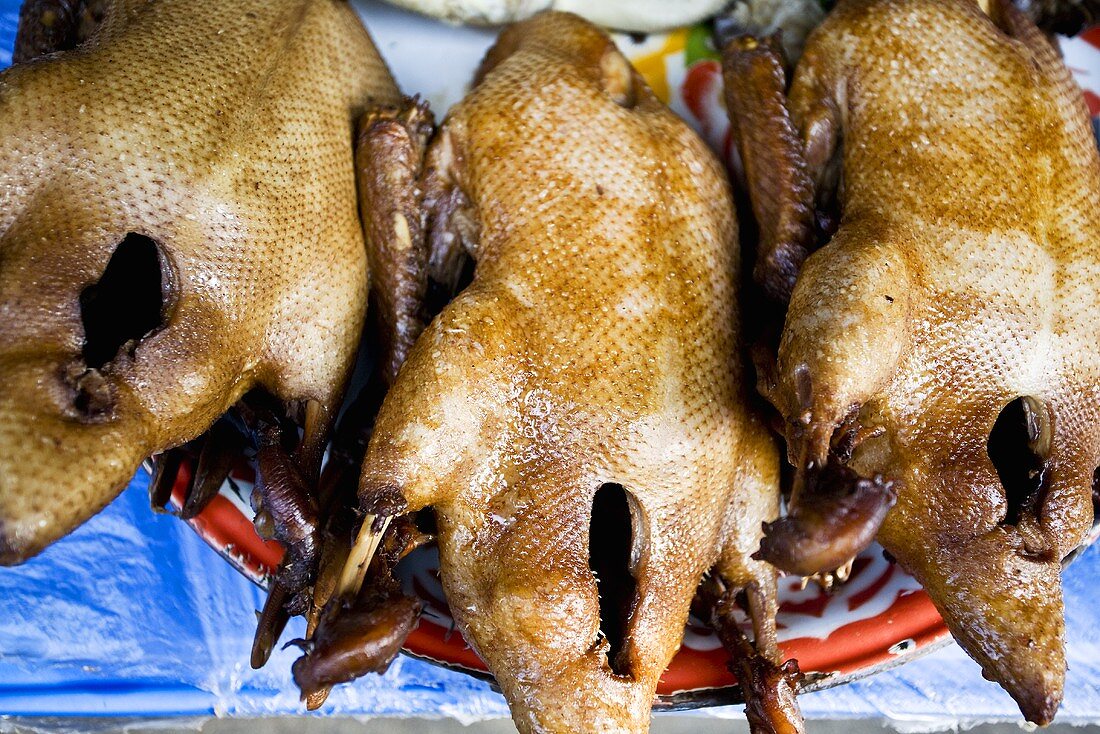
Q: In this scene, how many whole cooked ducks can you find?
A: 3